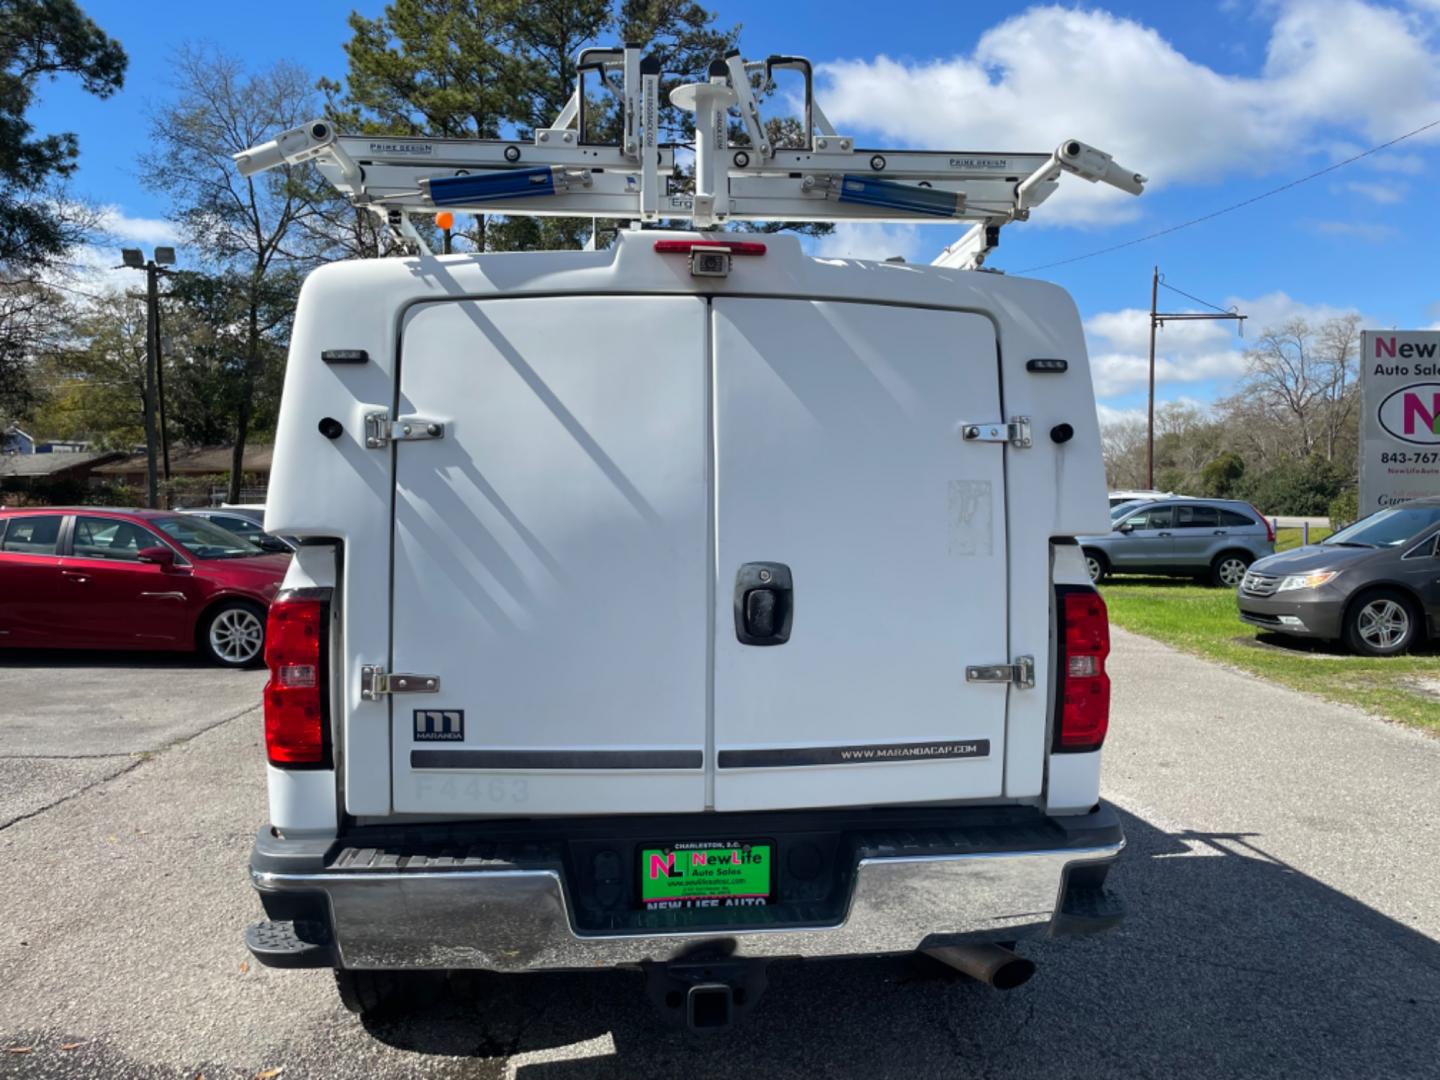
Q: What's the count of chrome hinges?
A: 4